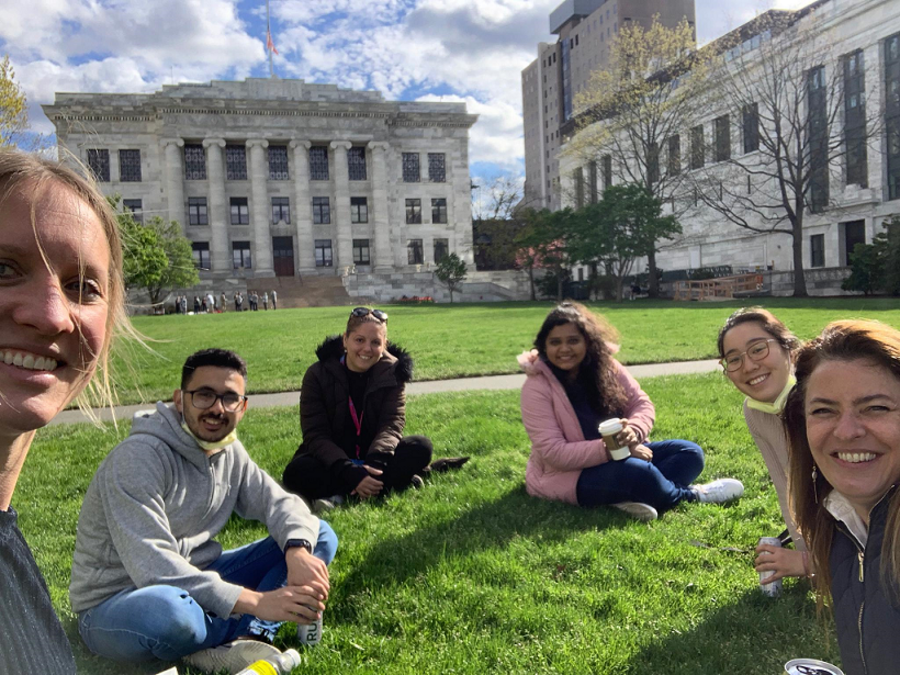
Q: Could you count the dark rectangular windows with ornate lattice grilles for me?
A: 9